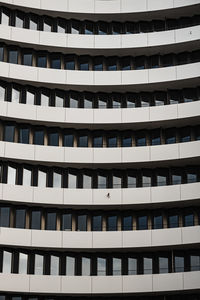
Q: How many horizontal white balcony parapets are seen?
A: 8